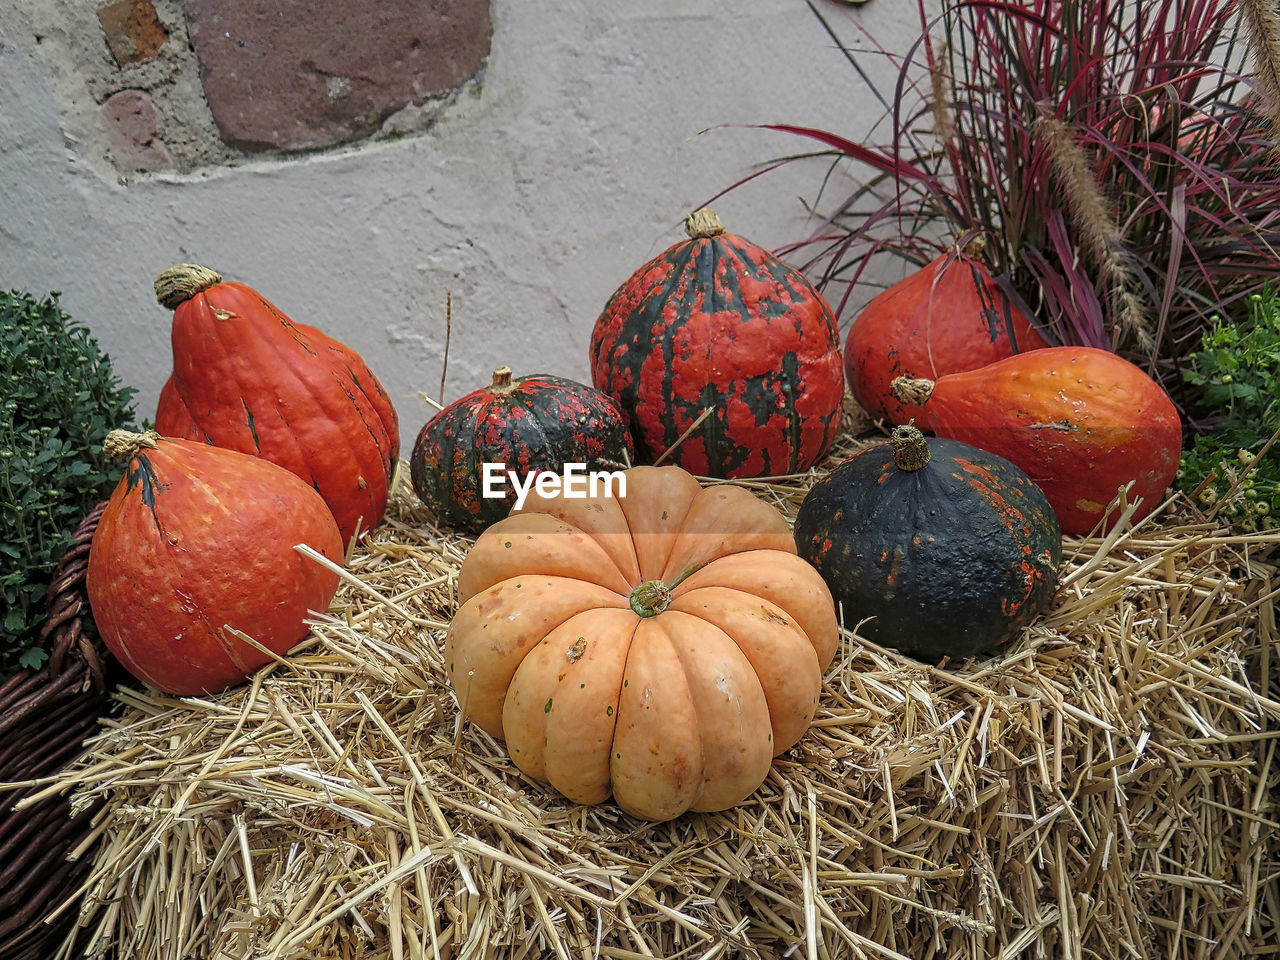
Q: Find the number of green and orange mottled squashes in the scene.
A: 3